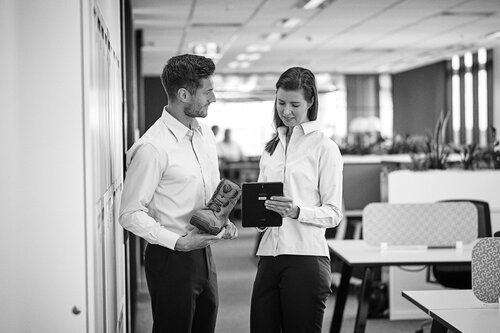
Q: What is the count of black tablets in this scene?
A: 1